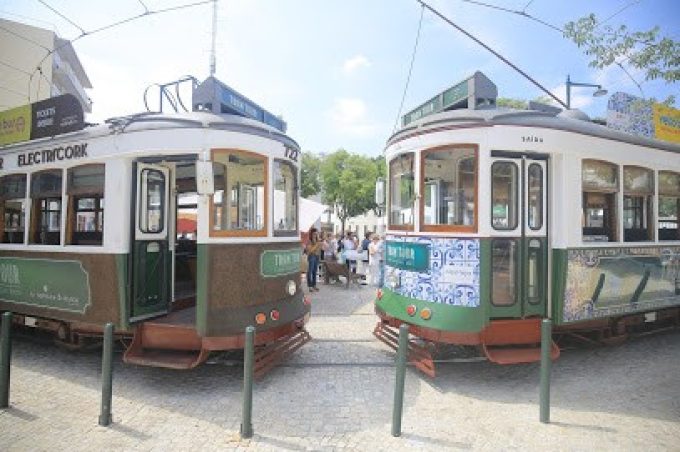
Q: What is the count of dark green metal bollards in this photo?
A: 5